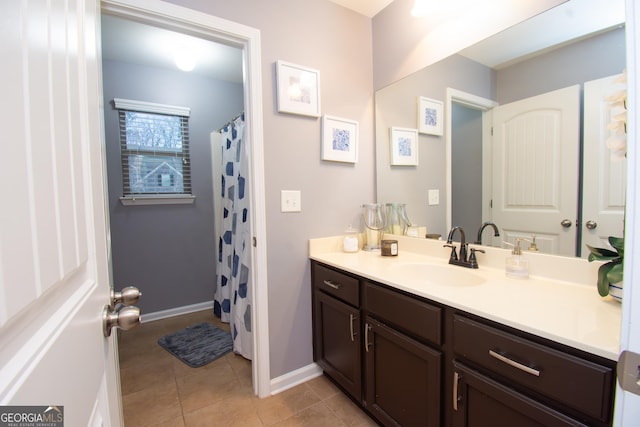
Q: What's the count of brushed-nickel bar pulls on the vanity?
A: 5